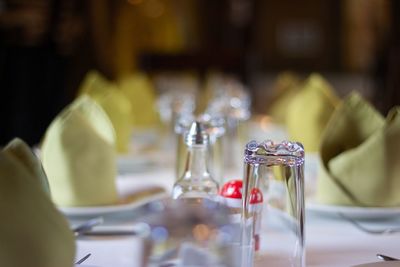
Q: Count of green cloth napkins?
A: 7